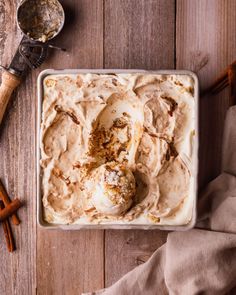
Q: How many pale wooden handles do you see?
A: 1